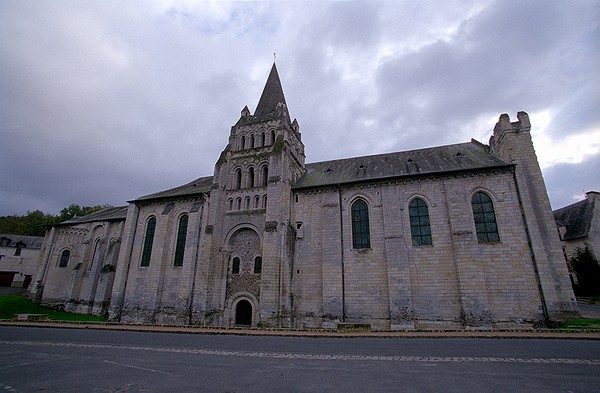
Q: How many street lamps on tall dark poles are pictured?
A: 0